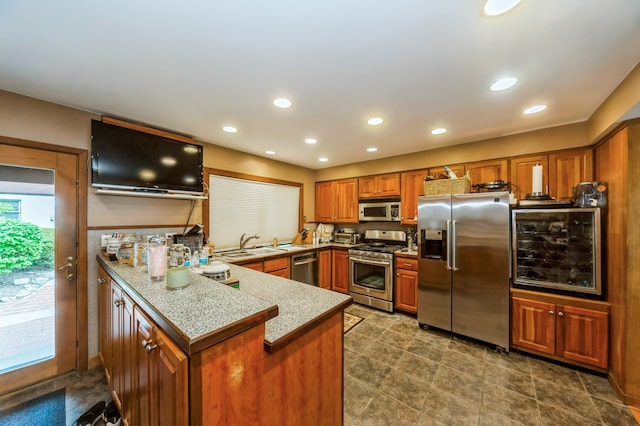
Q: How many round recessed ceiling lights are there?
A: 11